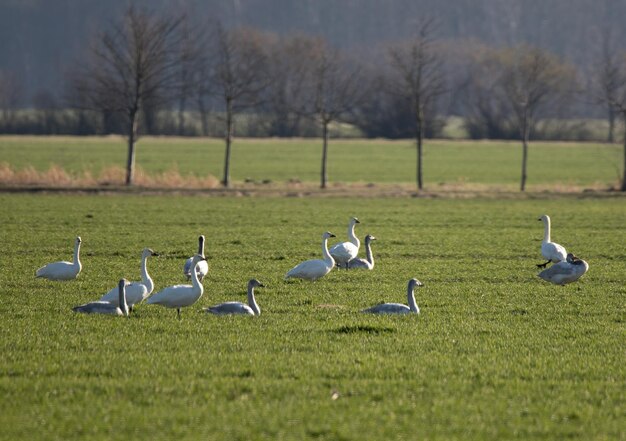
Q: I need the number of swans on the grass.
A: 12